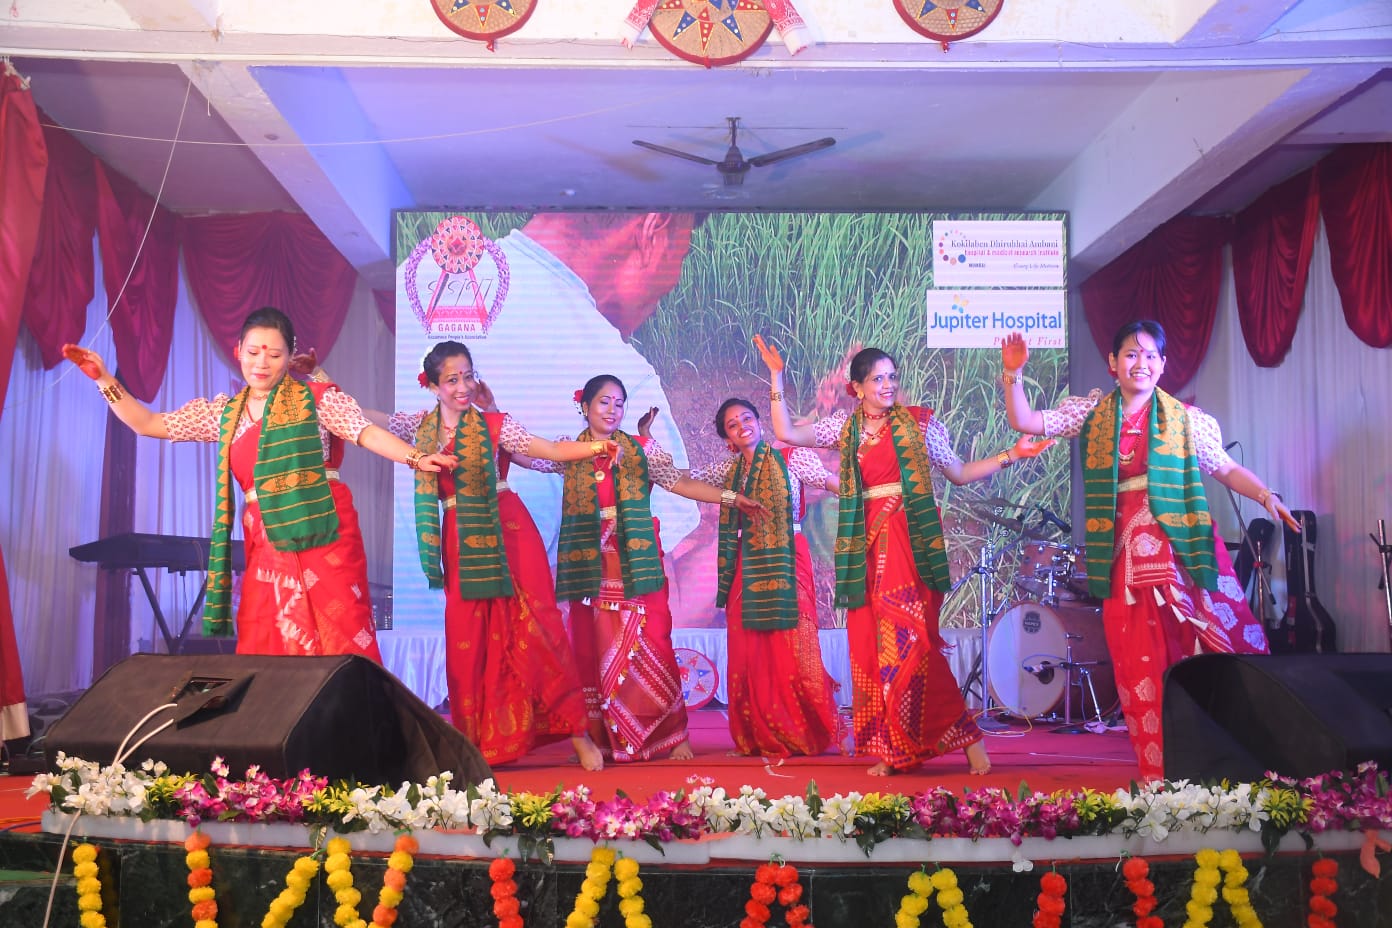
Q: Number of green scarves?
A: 6